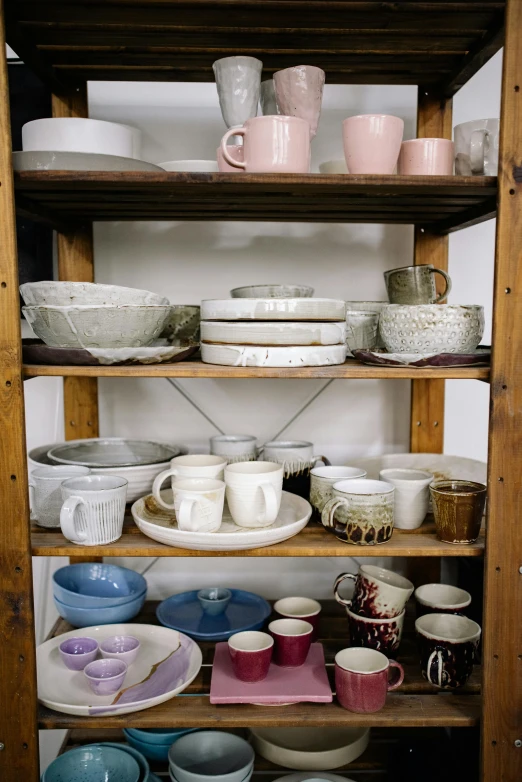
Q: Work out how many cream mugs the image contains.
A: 3